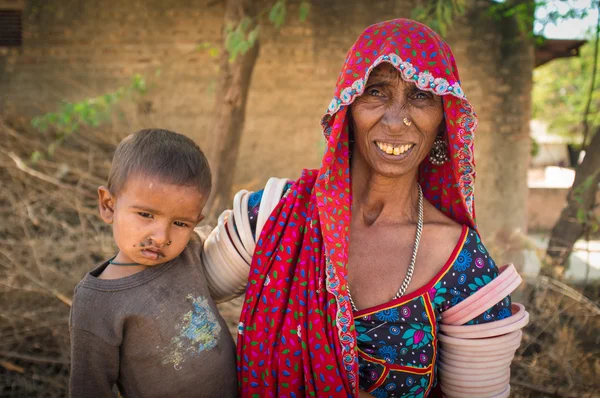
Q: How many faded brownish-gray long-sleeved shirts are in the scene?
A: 1